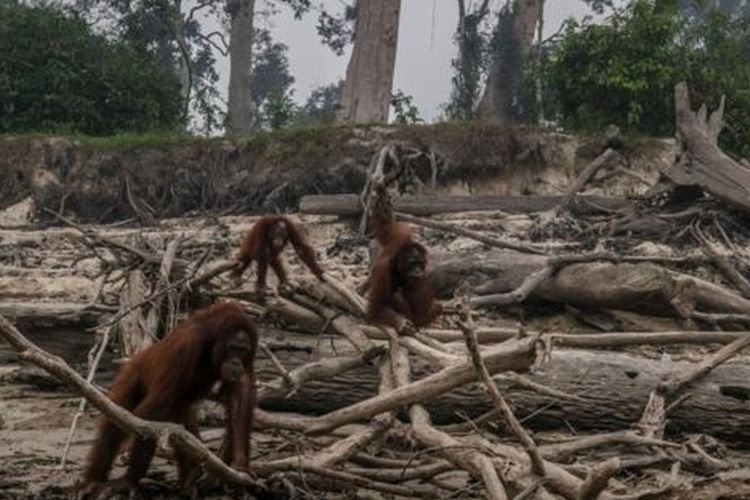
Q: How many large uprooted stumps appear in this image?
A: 1